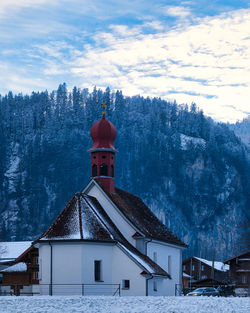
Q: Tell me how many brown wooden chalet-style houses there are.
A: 3